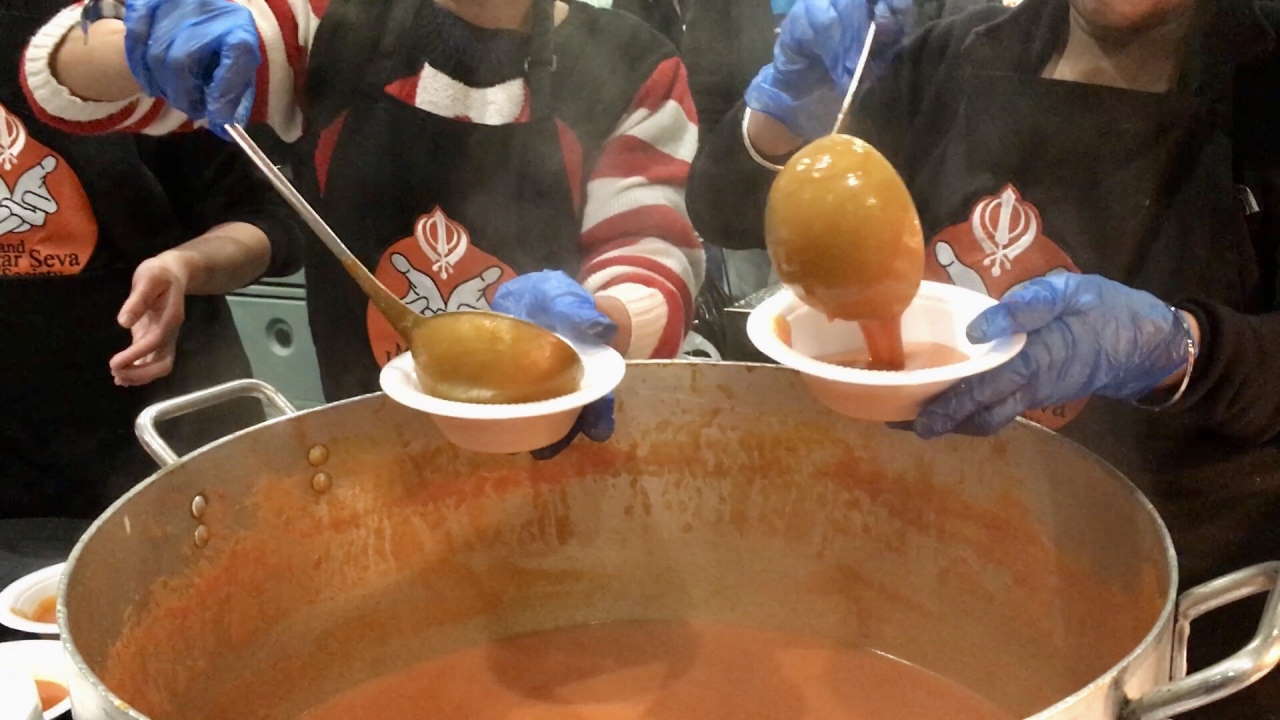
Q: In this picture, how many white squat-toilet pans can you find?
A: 0